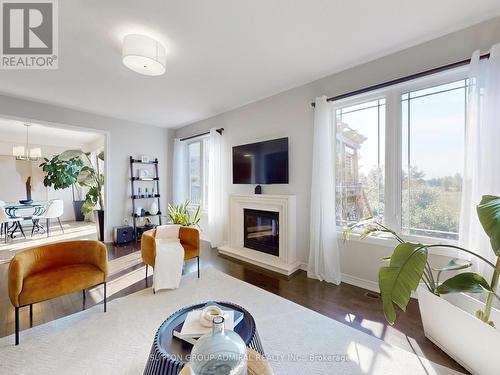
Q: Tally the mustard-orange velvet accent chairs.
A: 2